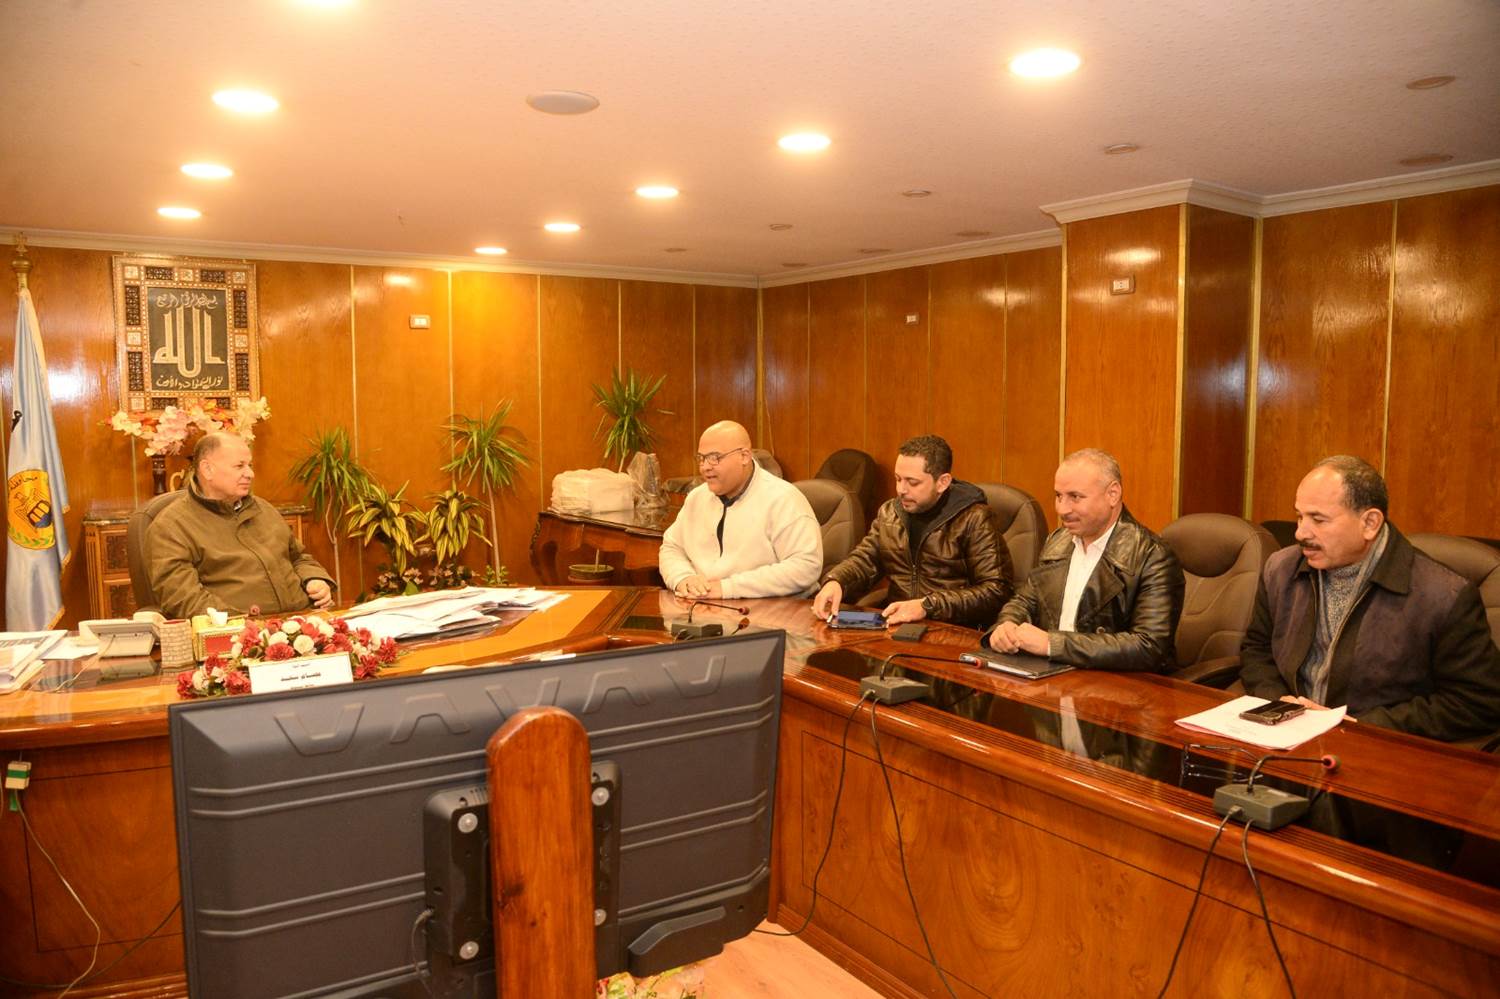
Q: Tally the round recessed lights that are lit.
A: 9